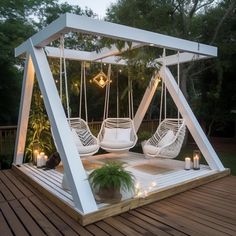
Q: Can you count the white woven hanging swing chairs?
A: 3